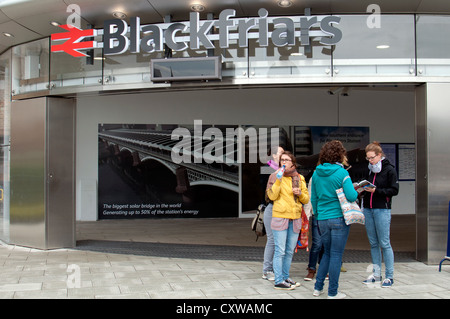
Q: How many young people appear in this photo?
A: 5